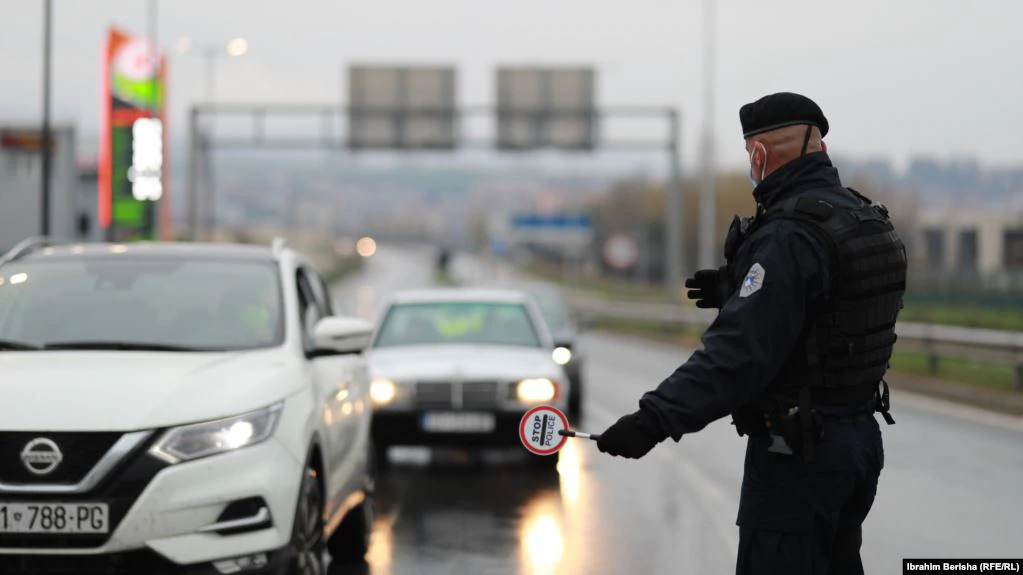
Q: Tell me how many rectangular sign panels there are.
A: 2